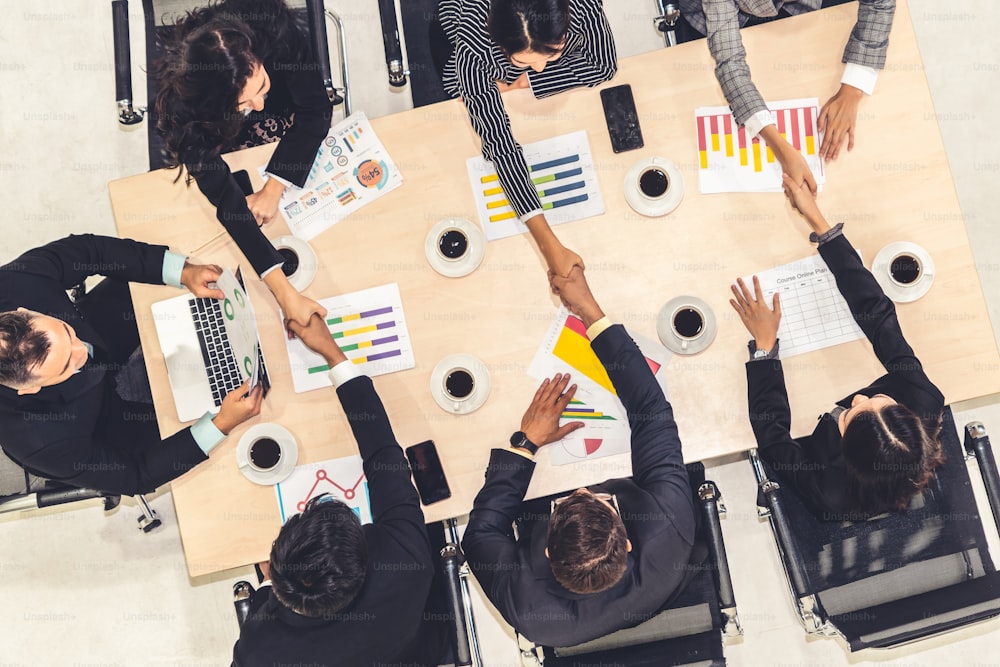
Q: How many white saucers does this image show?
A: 7